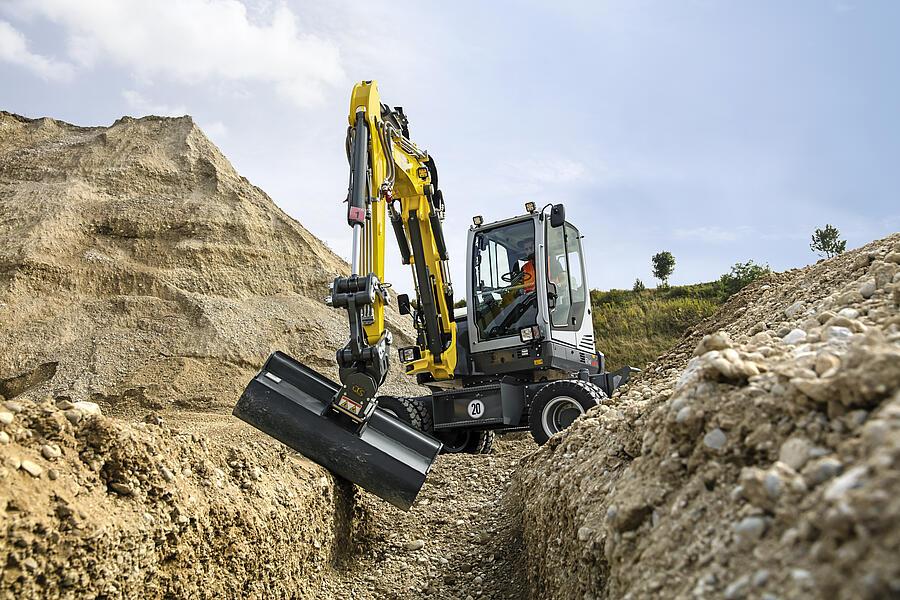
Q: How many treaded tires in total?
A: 3